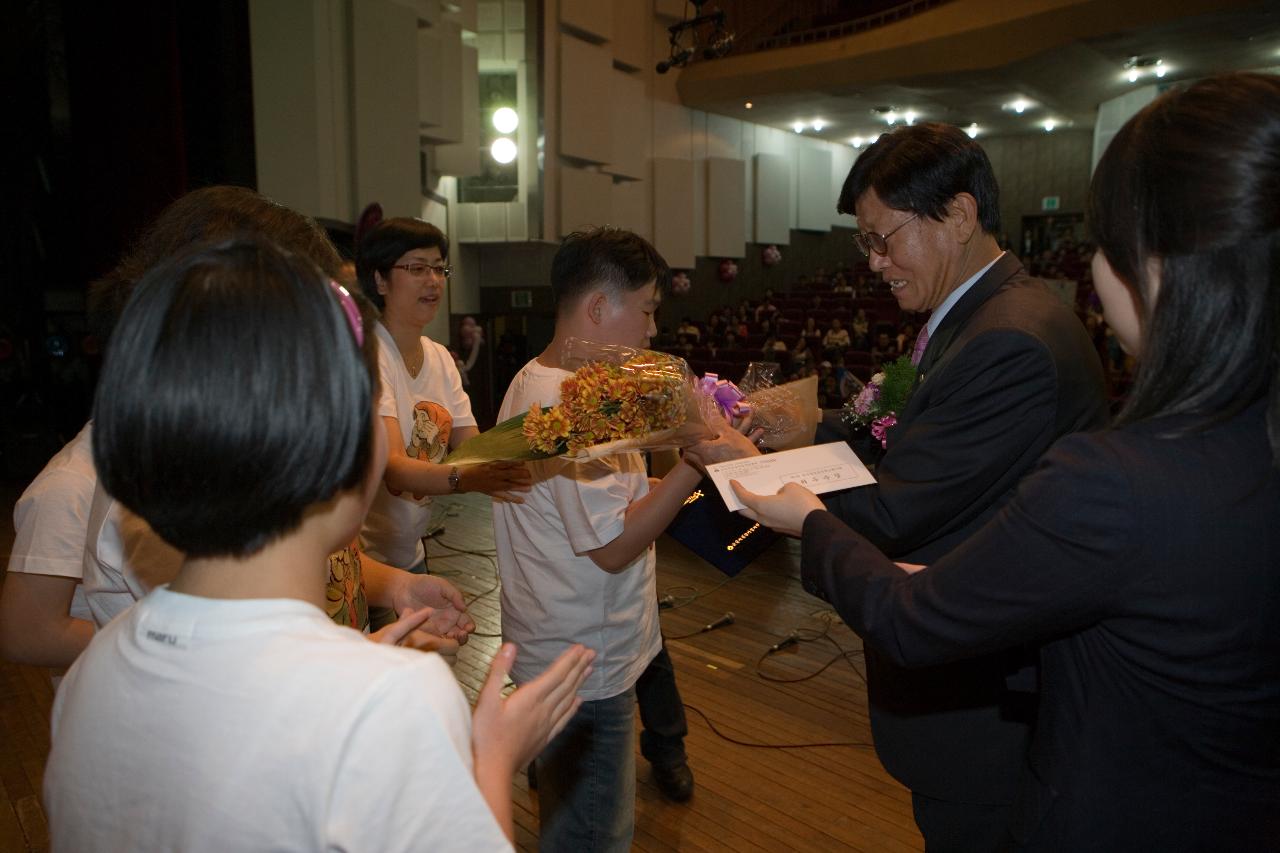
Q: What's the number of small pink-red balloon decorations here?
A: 3